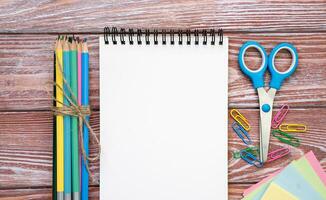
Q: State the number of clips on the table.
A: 8